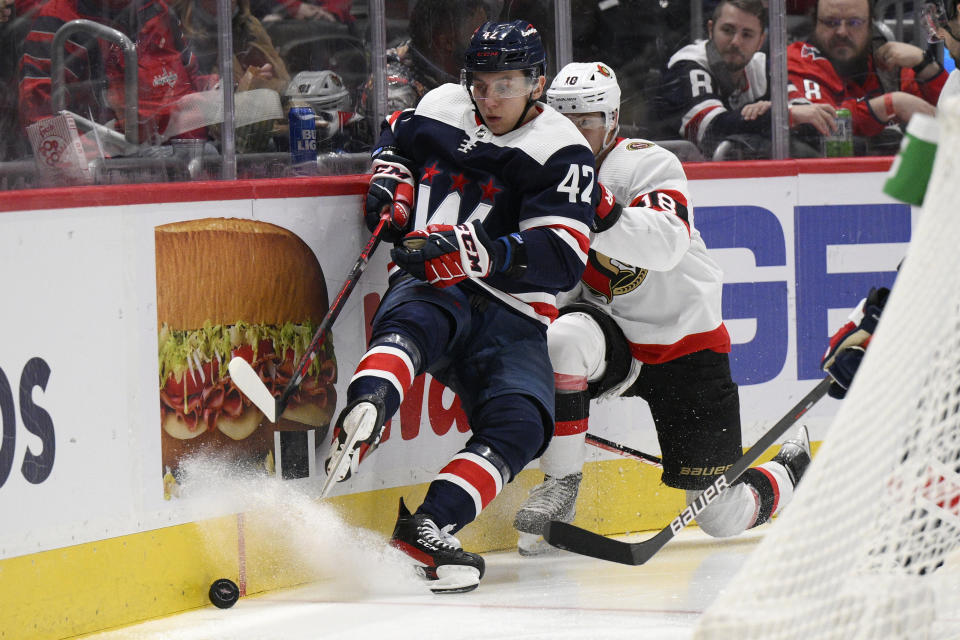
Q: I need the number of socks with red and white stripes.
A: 2